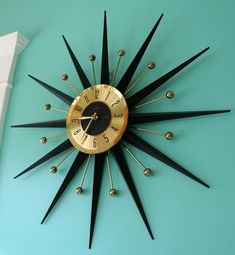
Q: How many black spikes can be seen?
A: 12